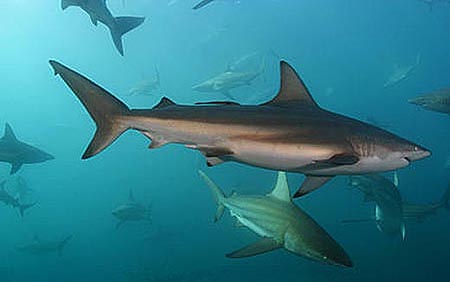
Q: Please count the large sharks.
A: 2